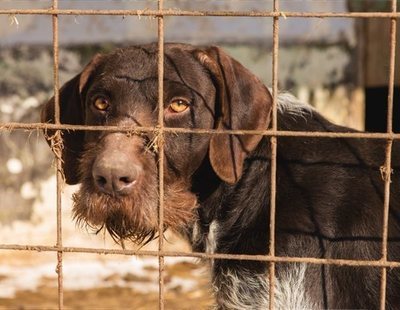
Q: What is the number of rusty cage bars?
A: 7